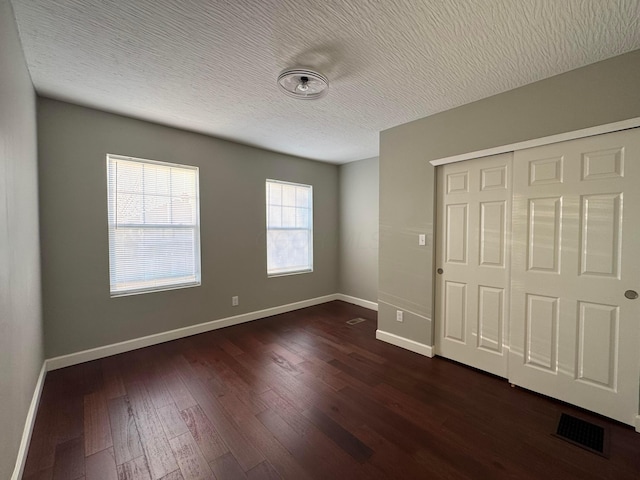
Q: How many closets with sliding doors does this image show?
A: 1